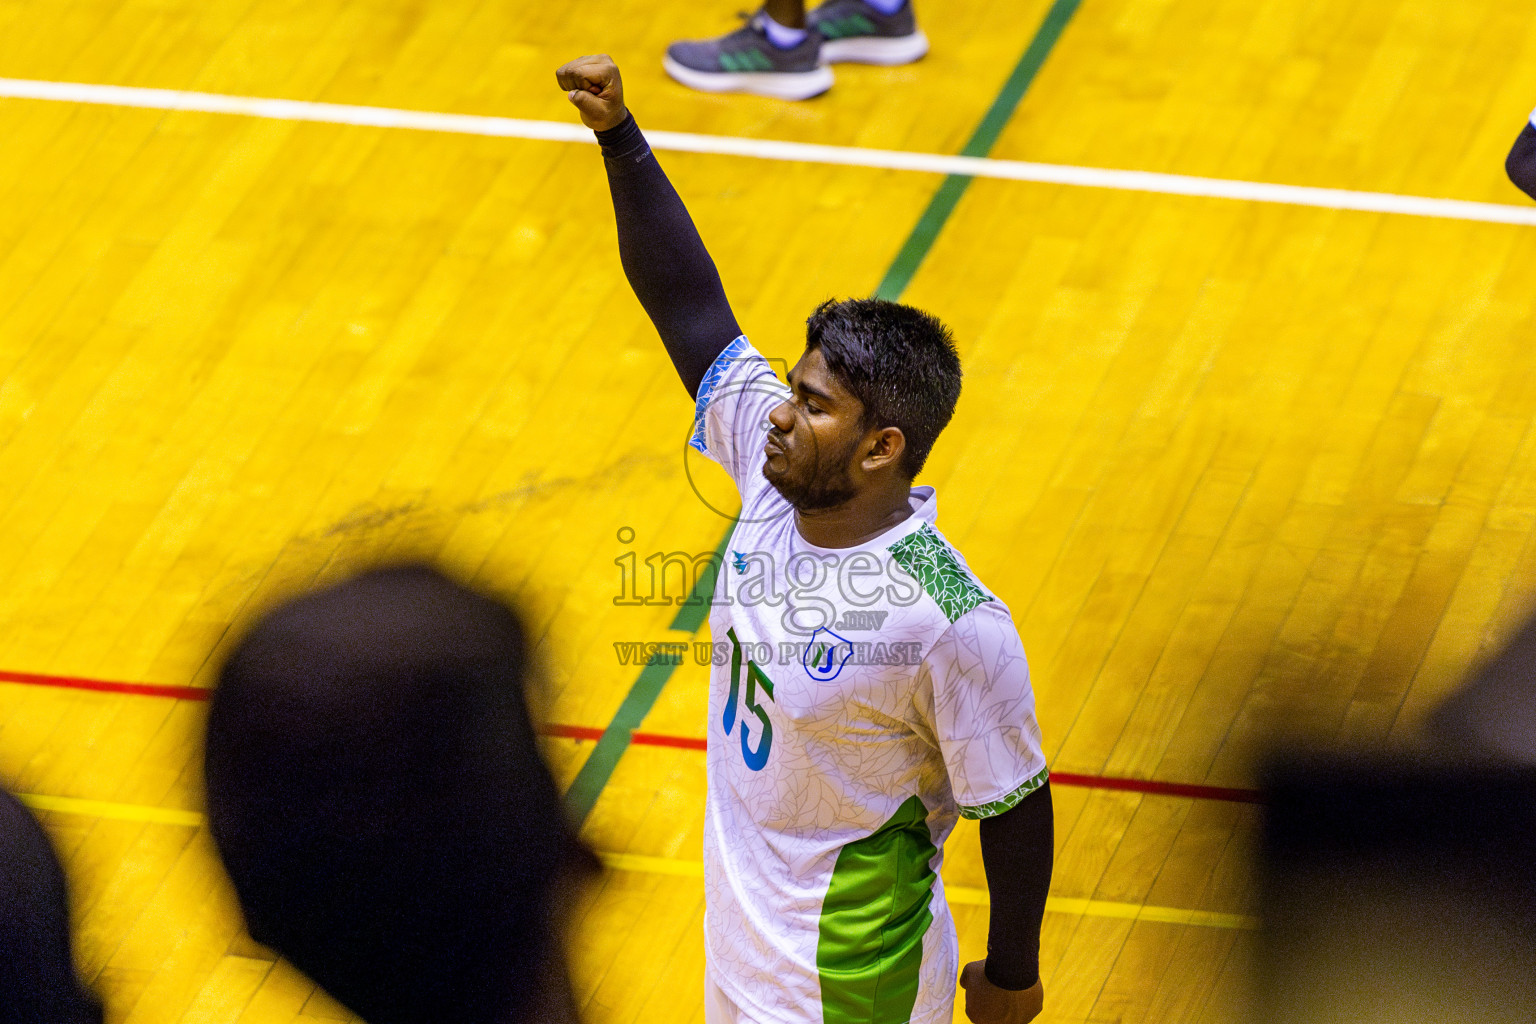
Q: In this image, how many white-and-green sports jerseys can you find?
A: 1